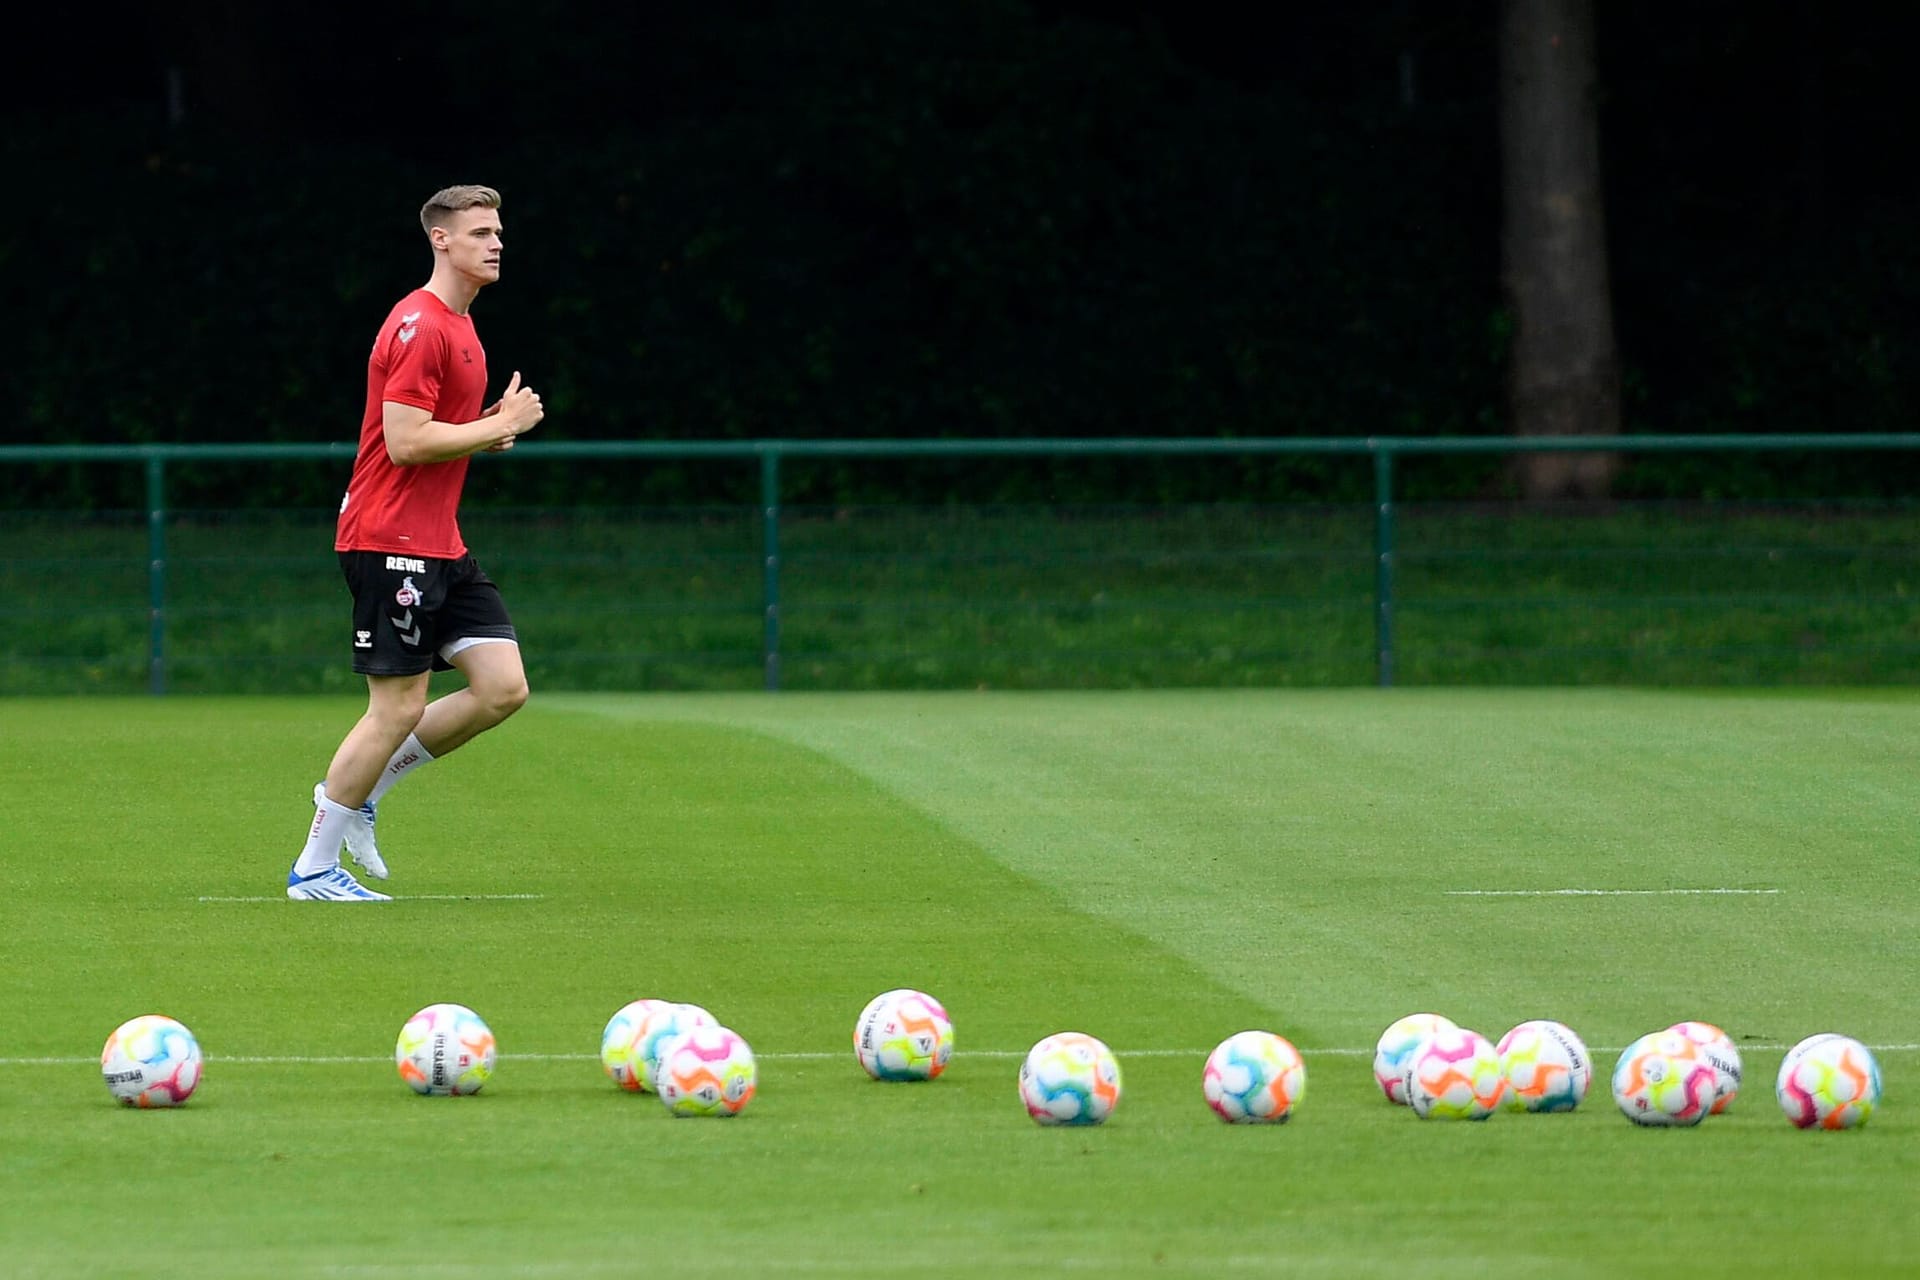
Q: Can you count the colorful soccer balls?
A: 14